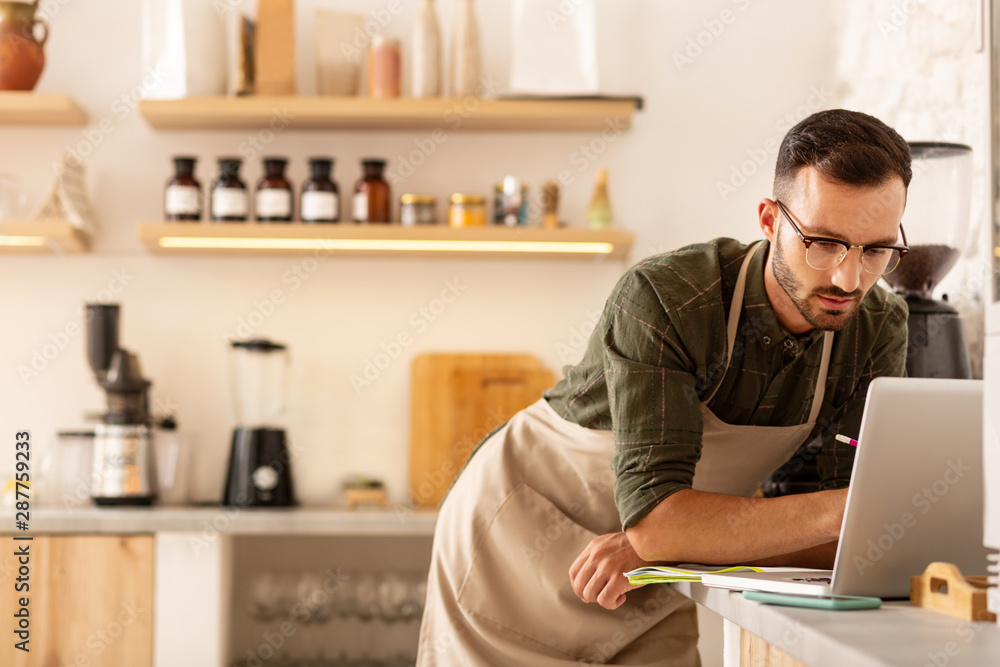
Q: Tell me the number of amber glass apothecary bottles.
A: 5